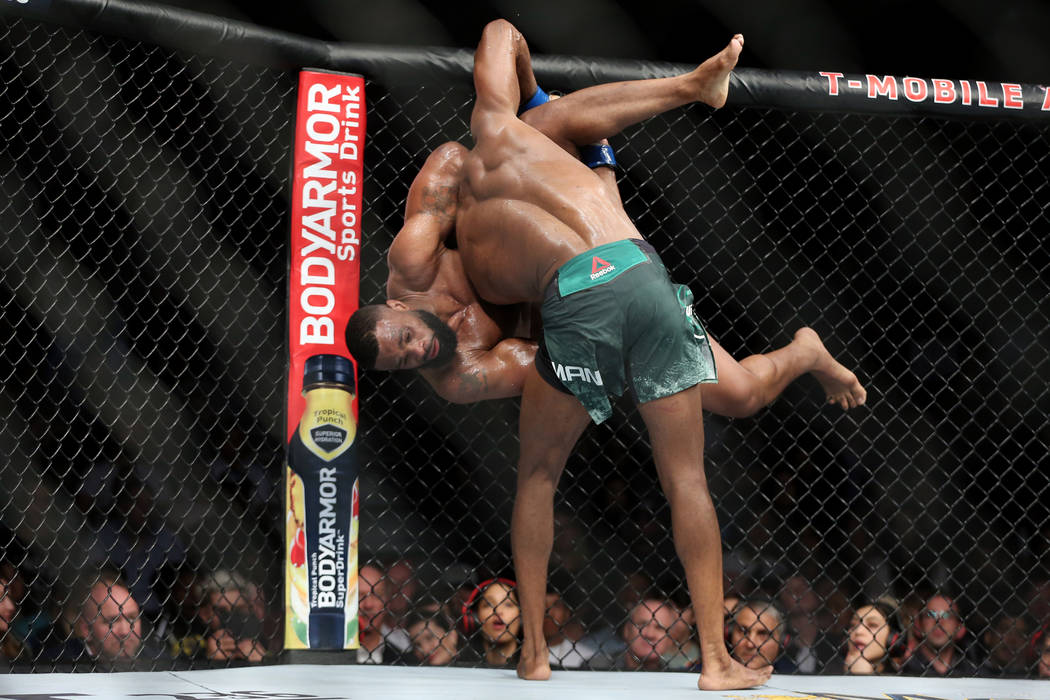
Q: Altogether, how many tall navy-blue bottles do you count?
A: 1